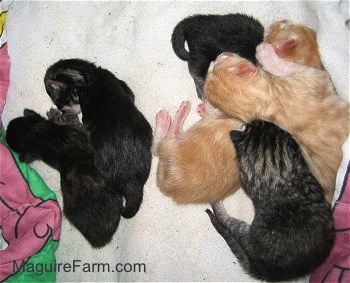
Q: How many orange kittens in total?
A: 3